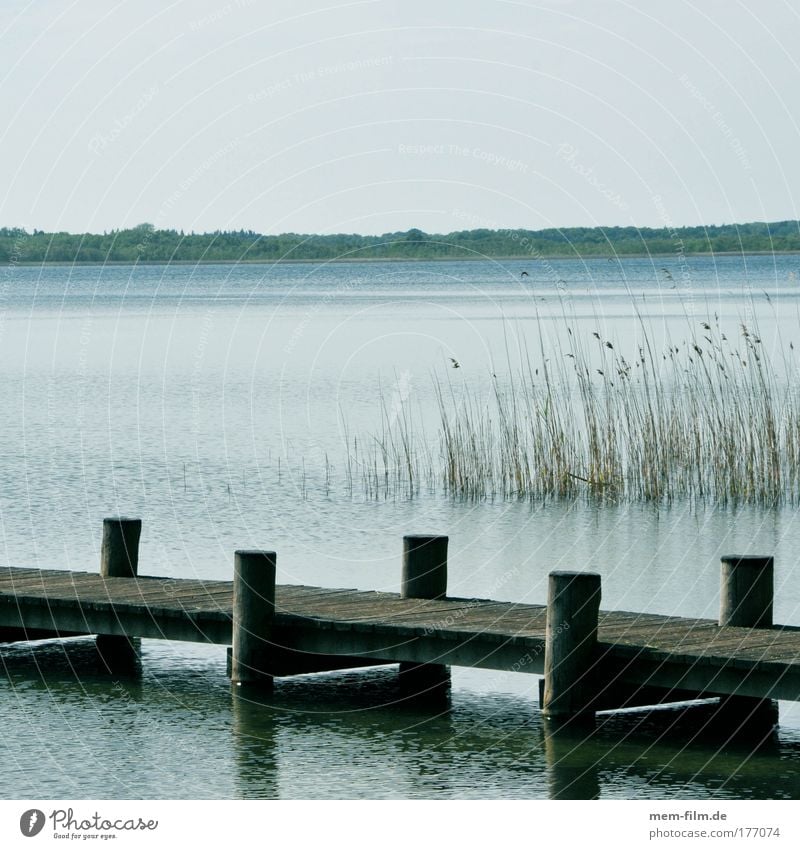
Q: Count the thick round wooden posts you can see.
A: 5